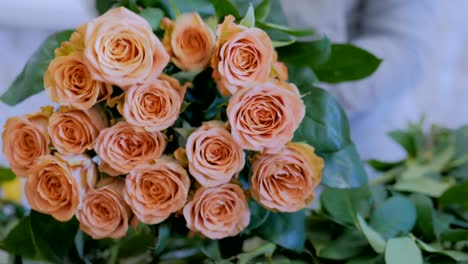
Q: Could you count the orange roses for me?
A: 15